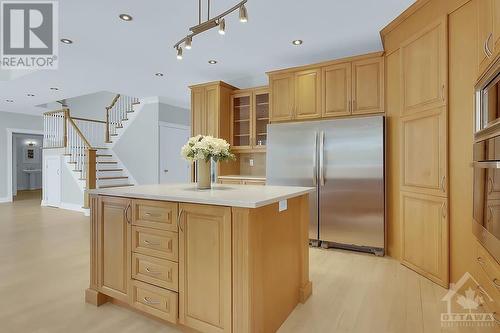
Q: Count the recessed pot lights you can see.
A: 8